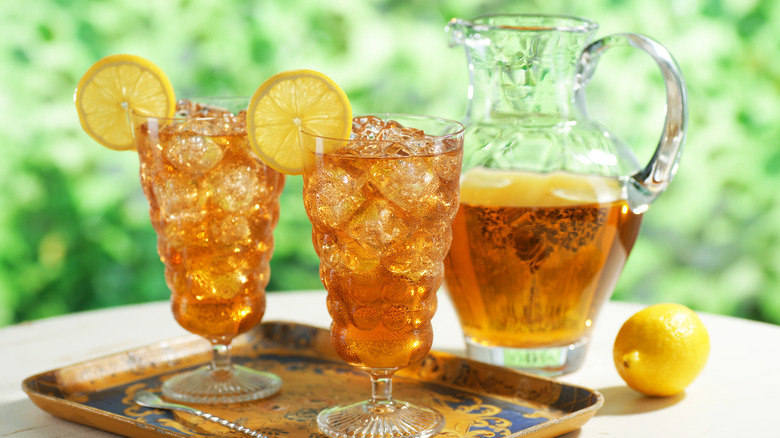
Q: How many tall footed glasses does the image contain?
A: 2